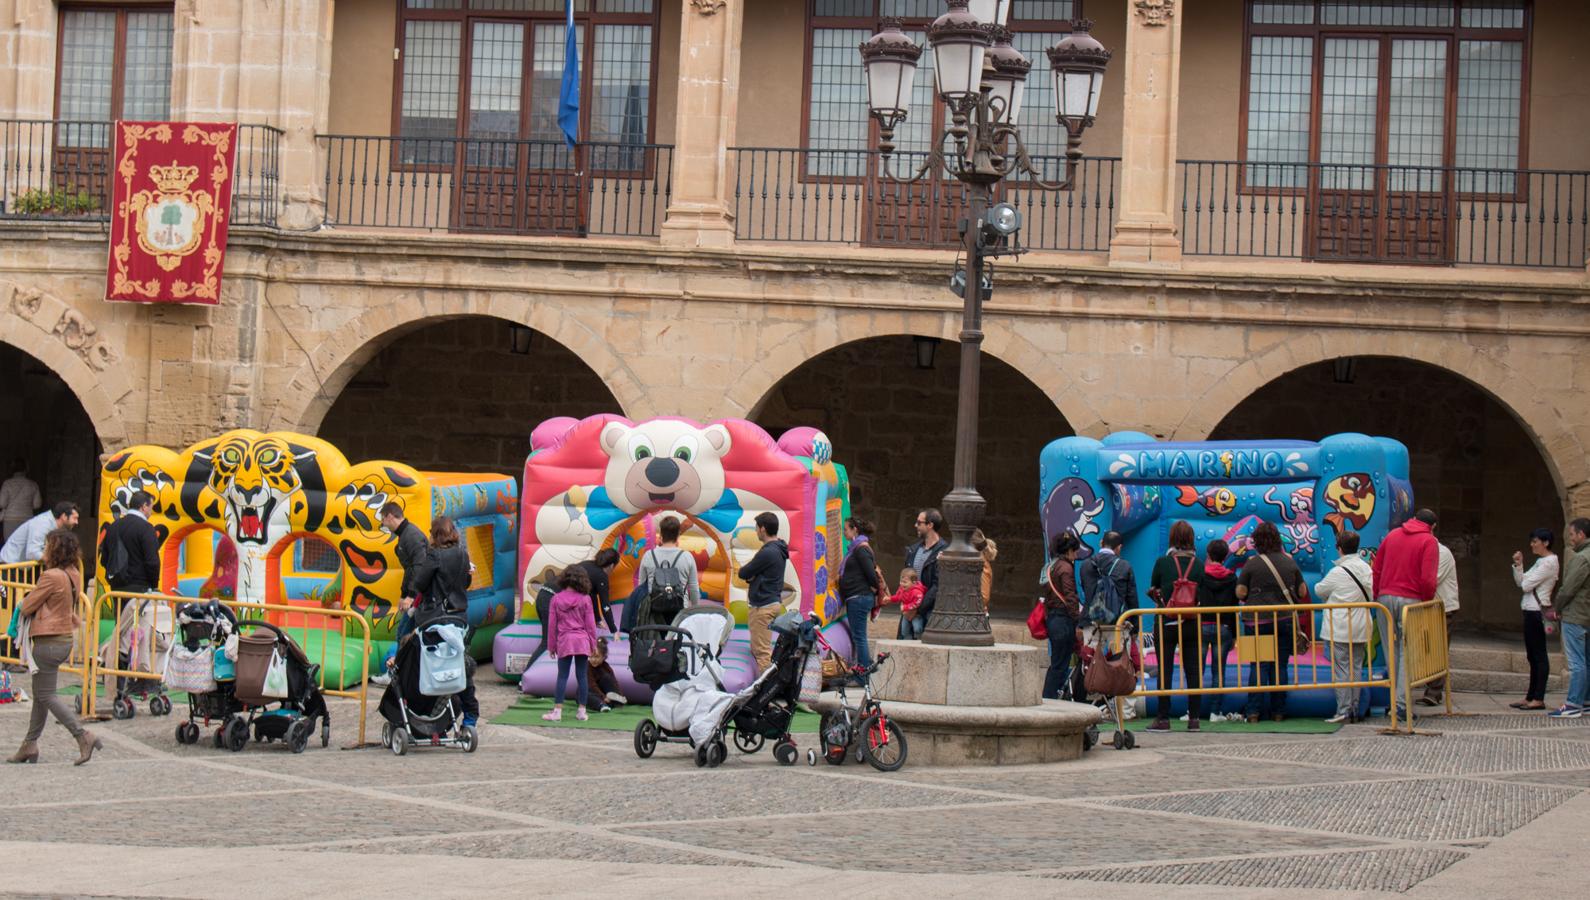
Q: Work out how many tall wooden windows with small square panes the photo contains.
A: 4